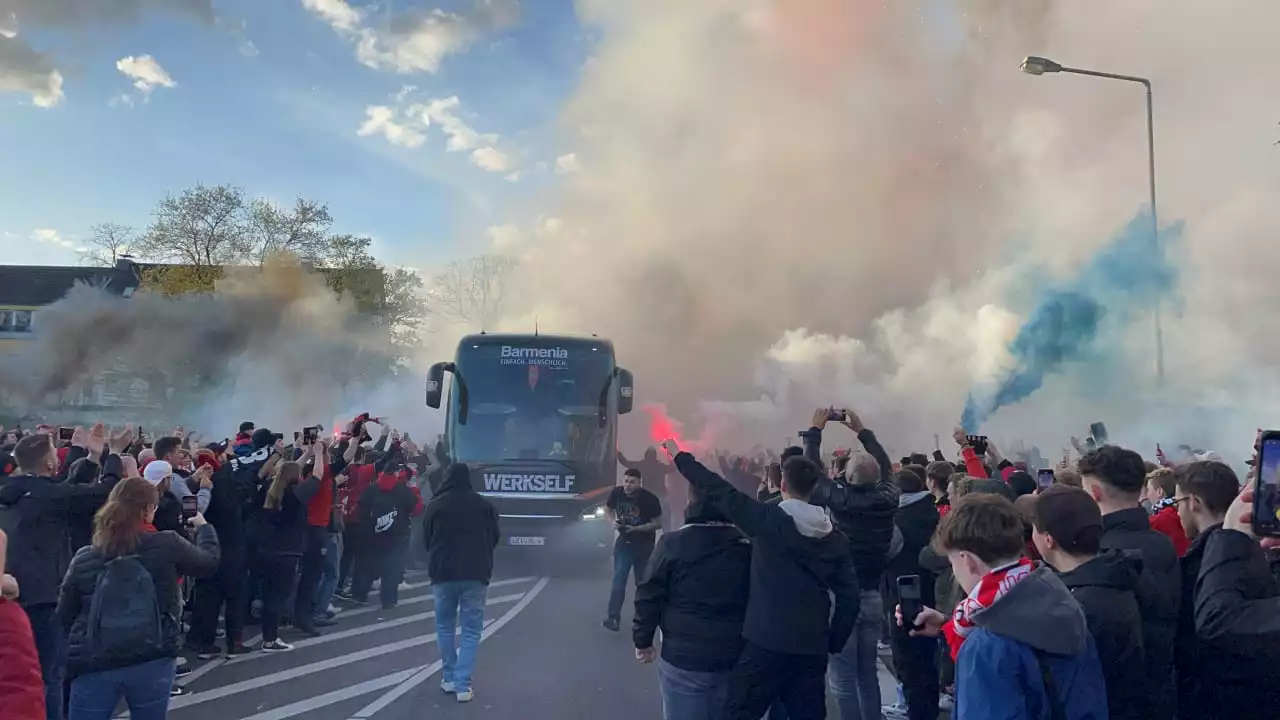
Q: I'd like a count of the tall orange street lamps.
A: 0